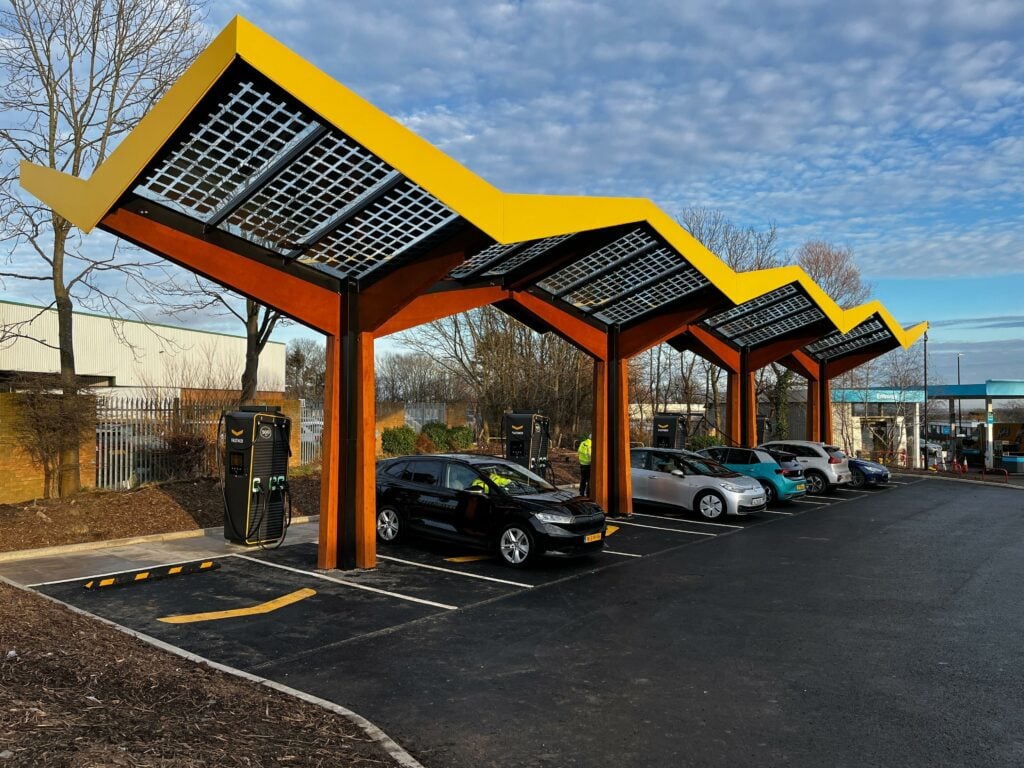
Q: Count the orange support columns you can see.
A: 4